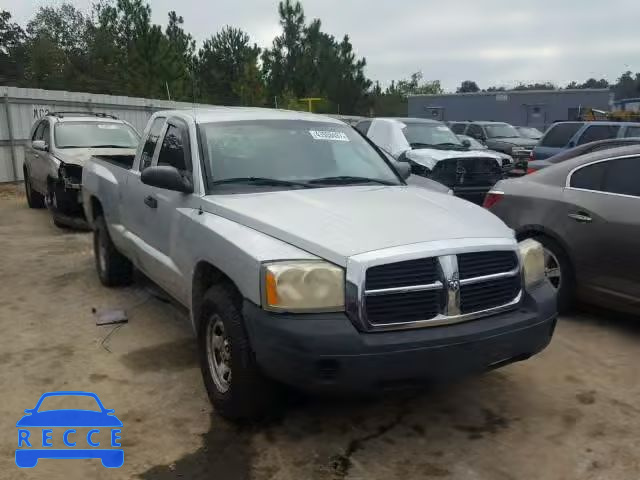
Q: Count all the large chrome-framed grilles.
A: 1